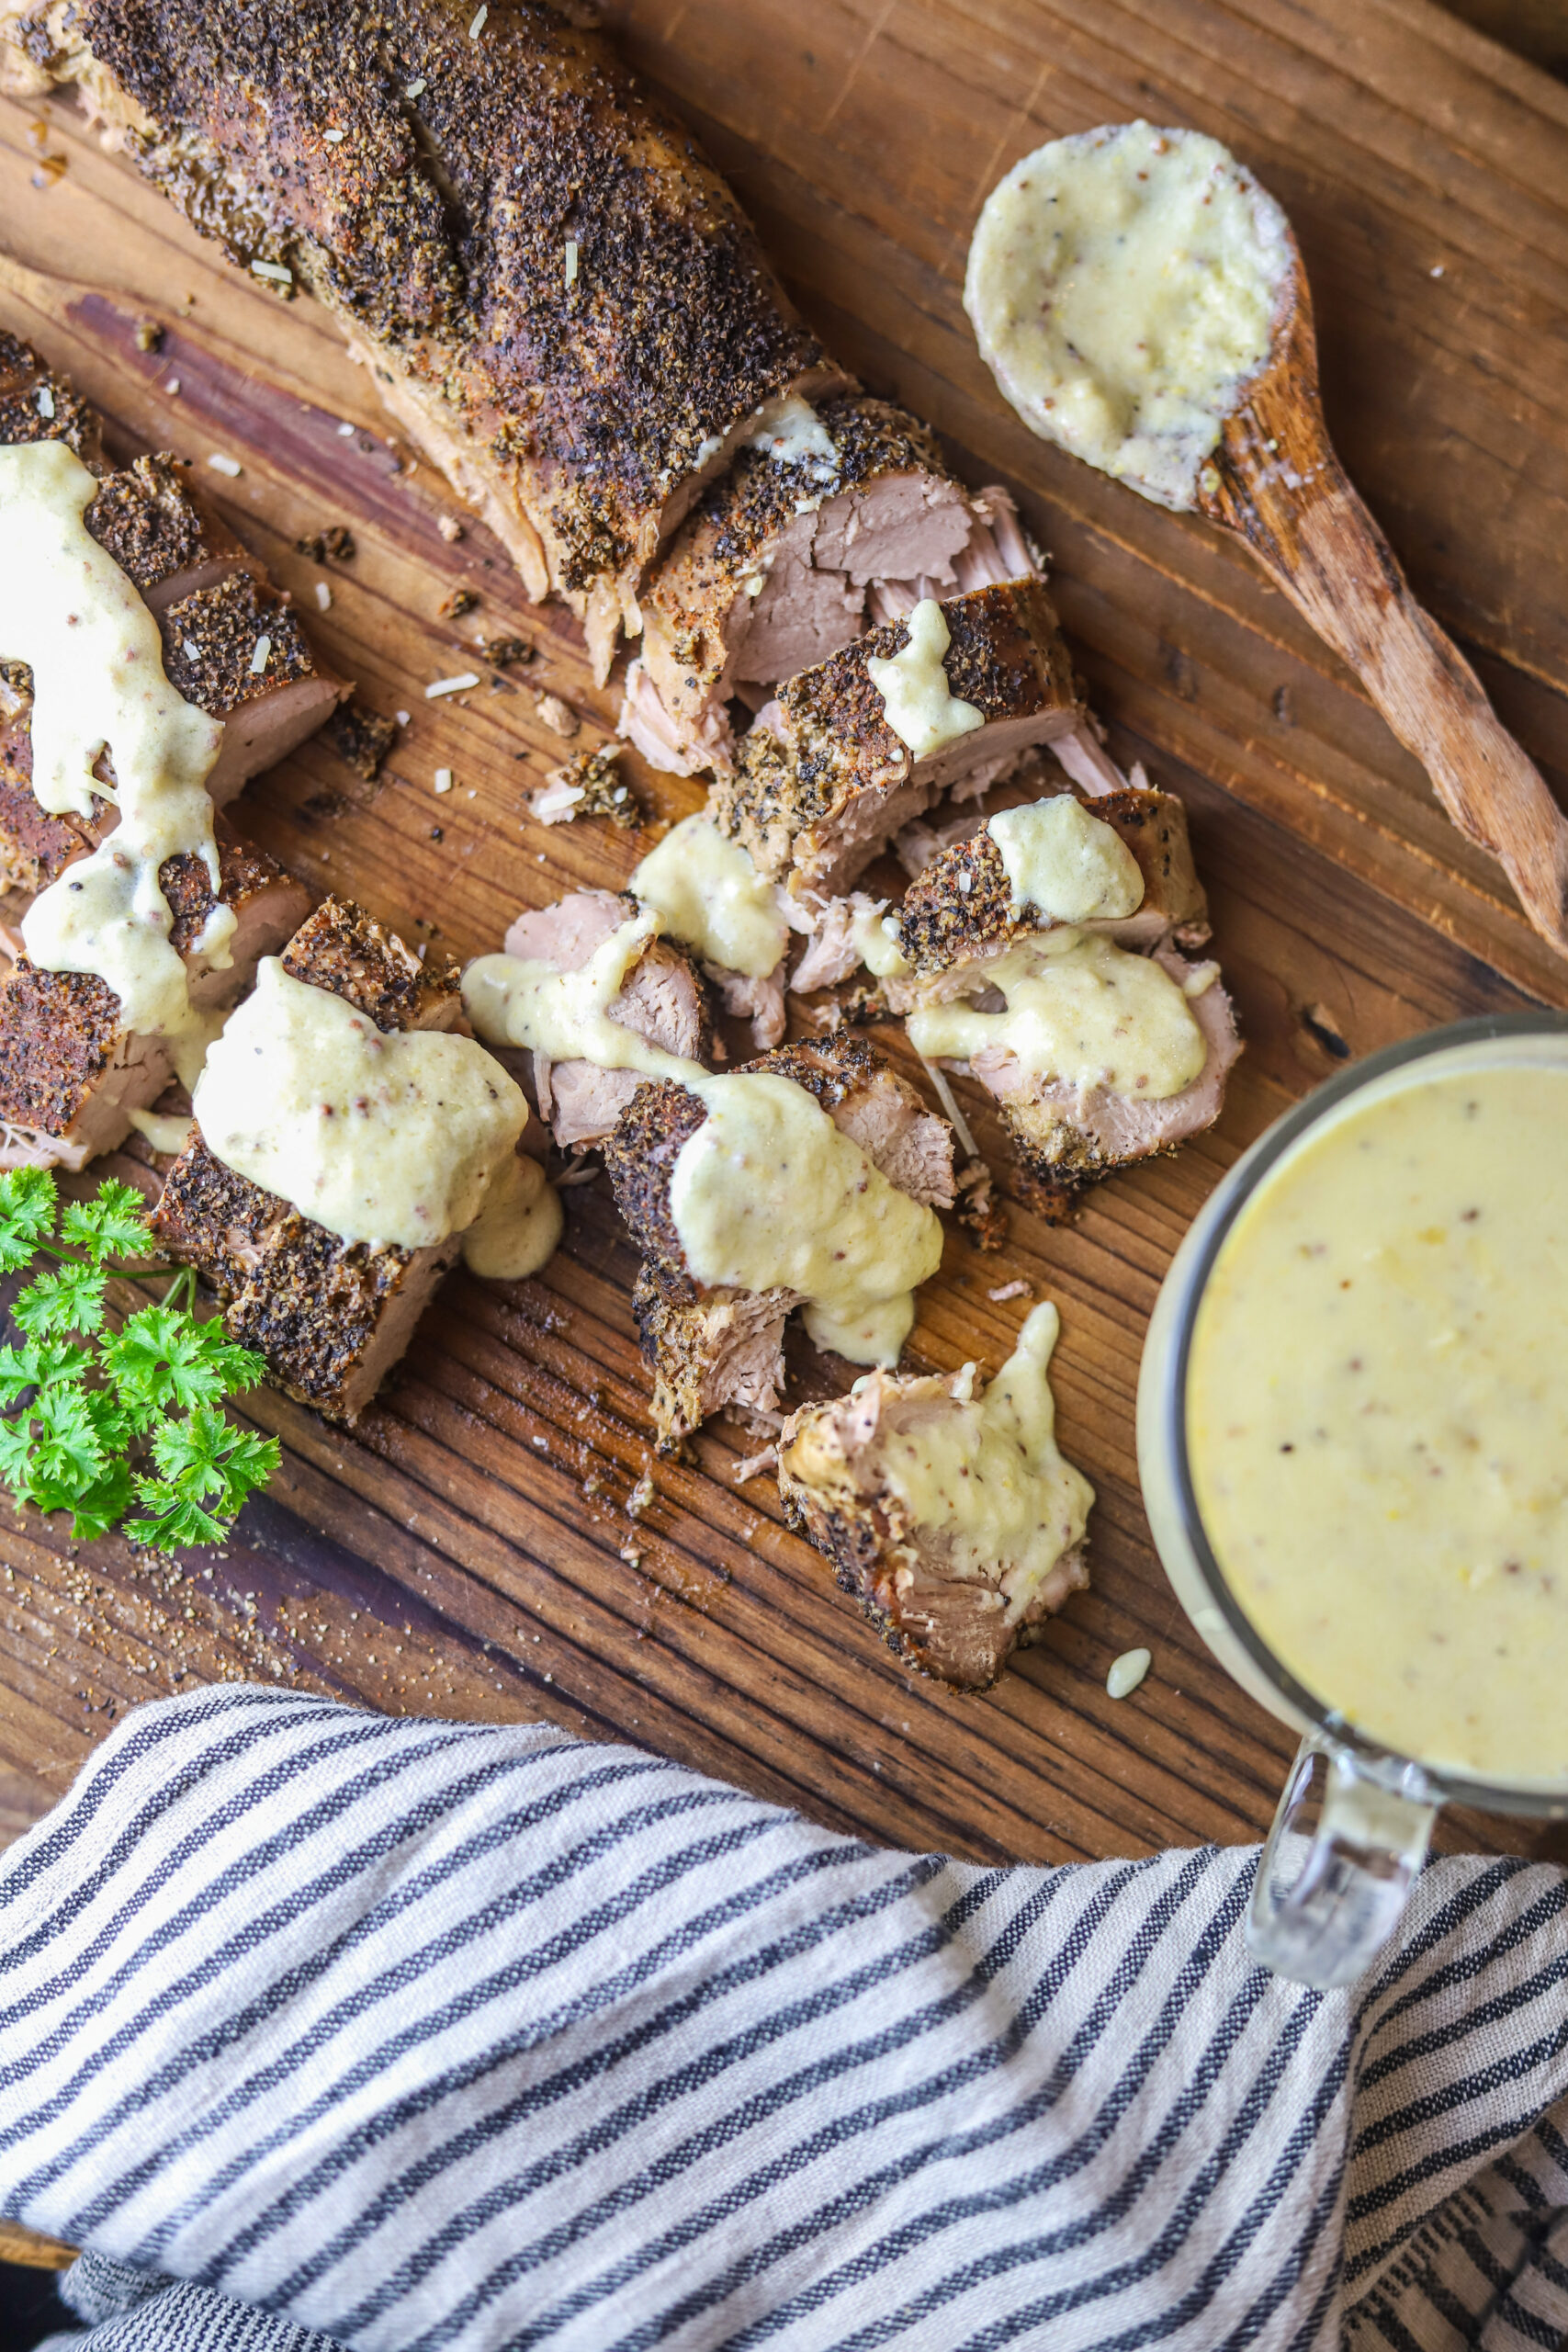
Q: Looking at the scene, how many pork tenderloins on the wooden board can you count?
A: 2